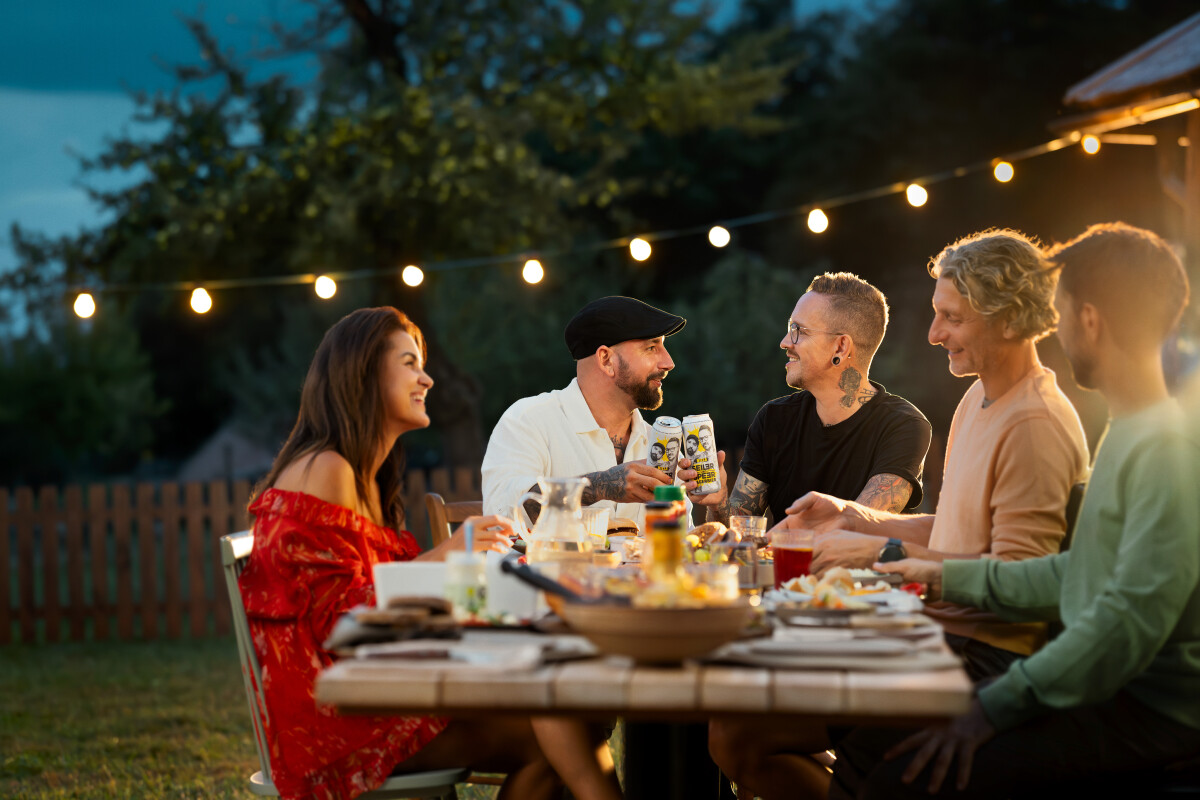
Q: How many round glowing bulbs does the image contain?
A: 11